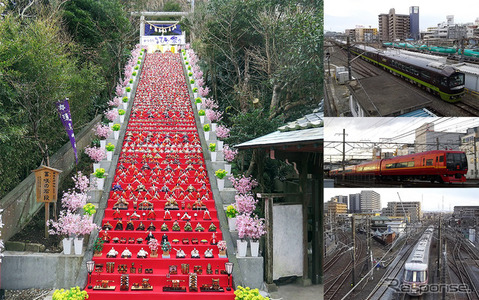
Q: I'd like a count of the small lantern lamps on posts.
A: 2